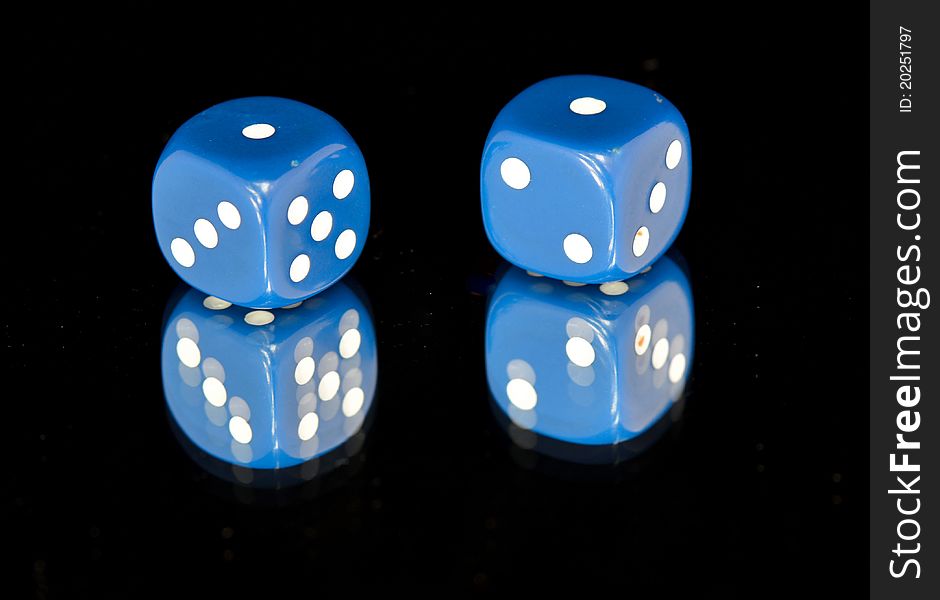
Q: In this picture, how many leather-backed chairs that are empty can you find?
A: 0